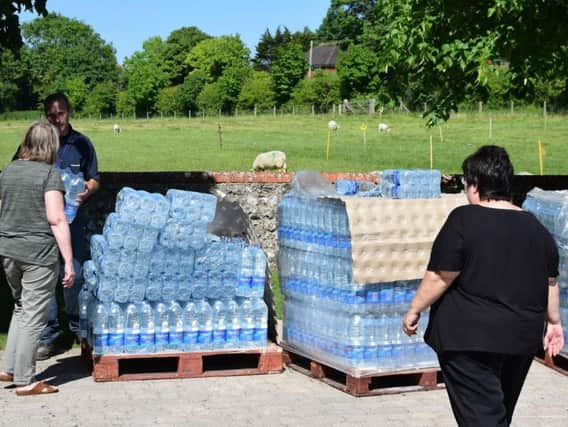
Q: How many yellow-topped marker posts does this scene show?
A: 4